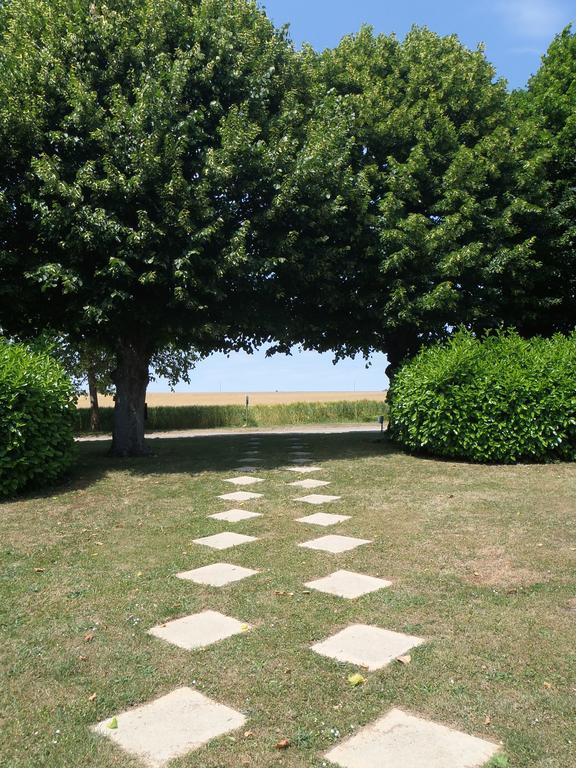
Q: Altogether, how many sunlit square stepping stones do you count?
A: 15